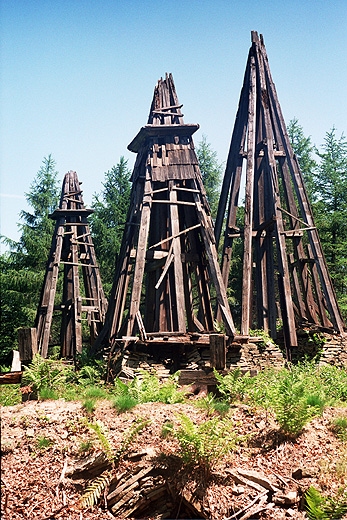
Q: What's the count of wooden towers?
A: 3